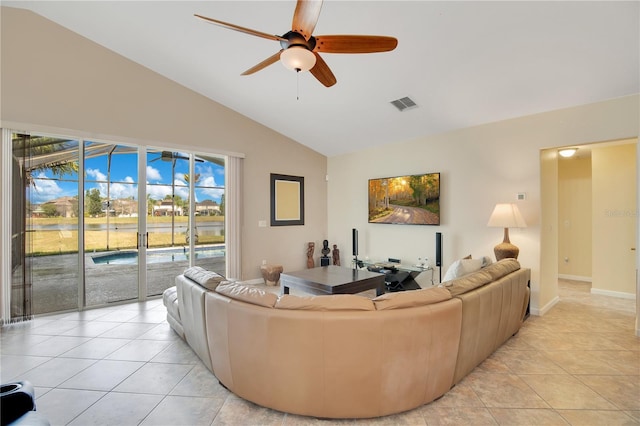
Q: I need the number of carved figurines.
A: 3